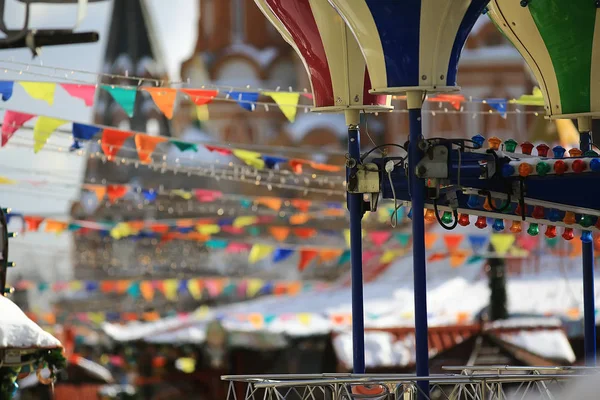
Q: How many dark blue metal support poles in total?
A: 3